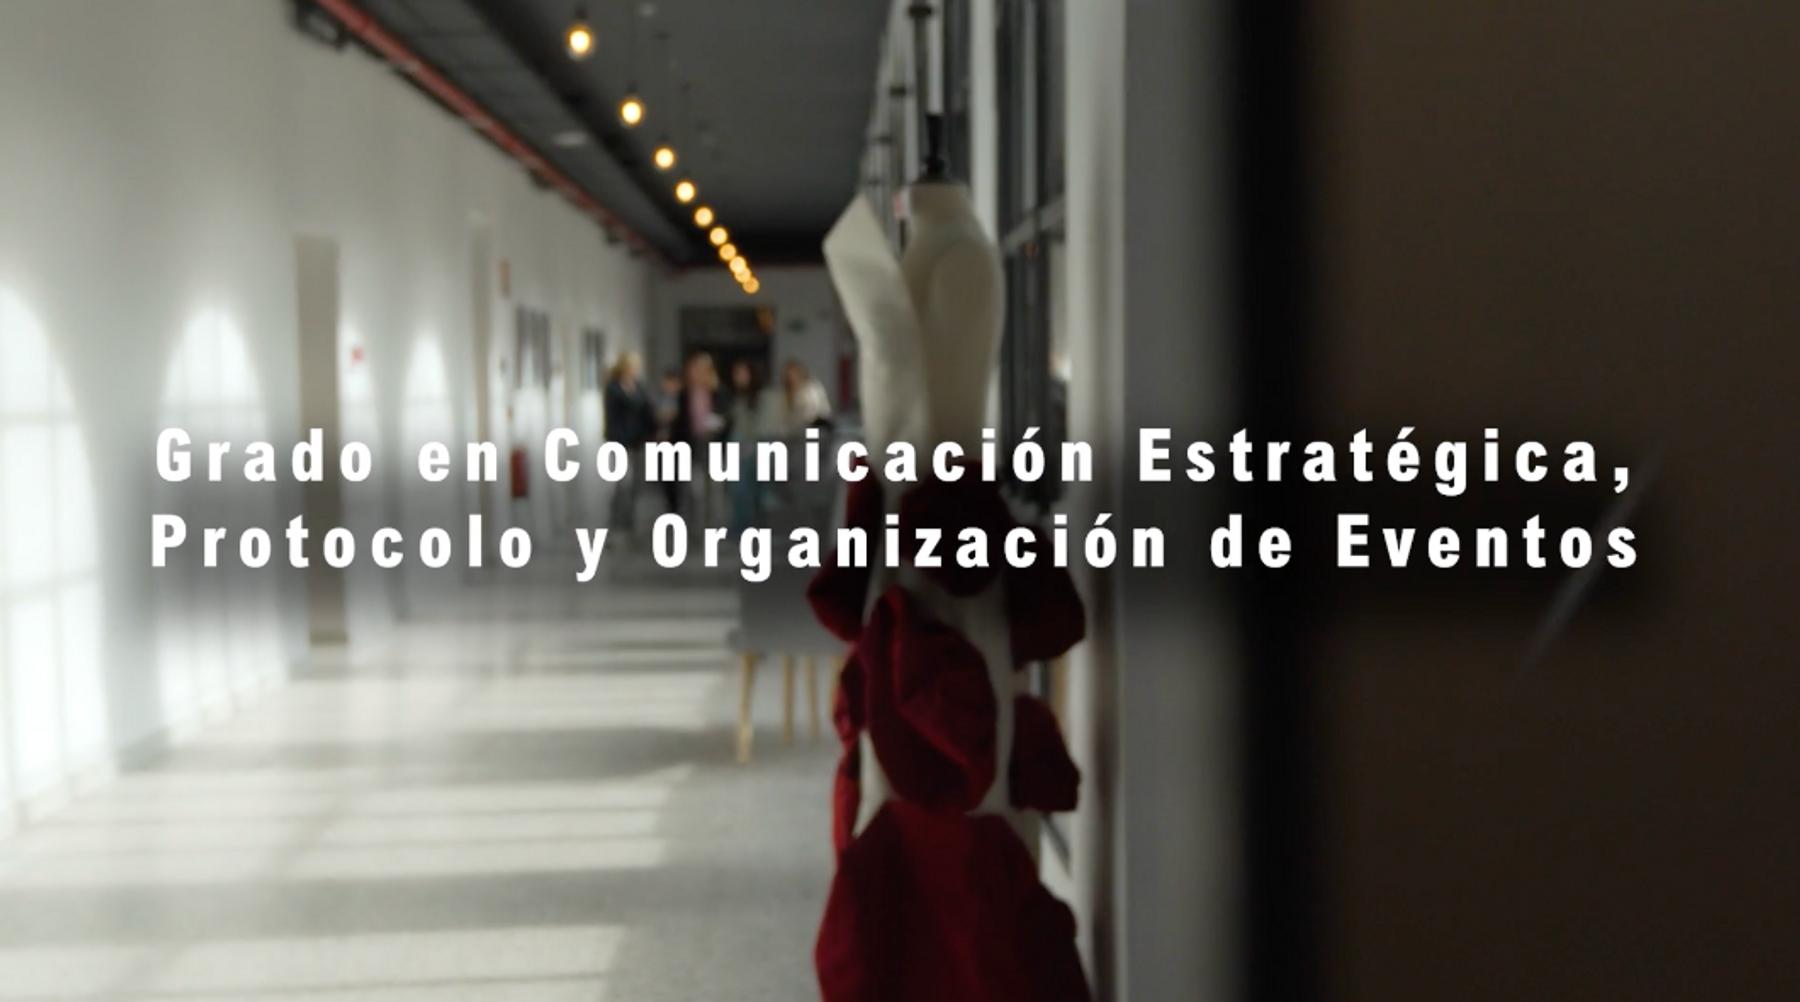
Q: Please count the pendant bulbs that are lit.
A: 10